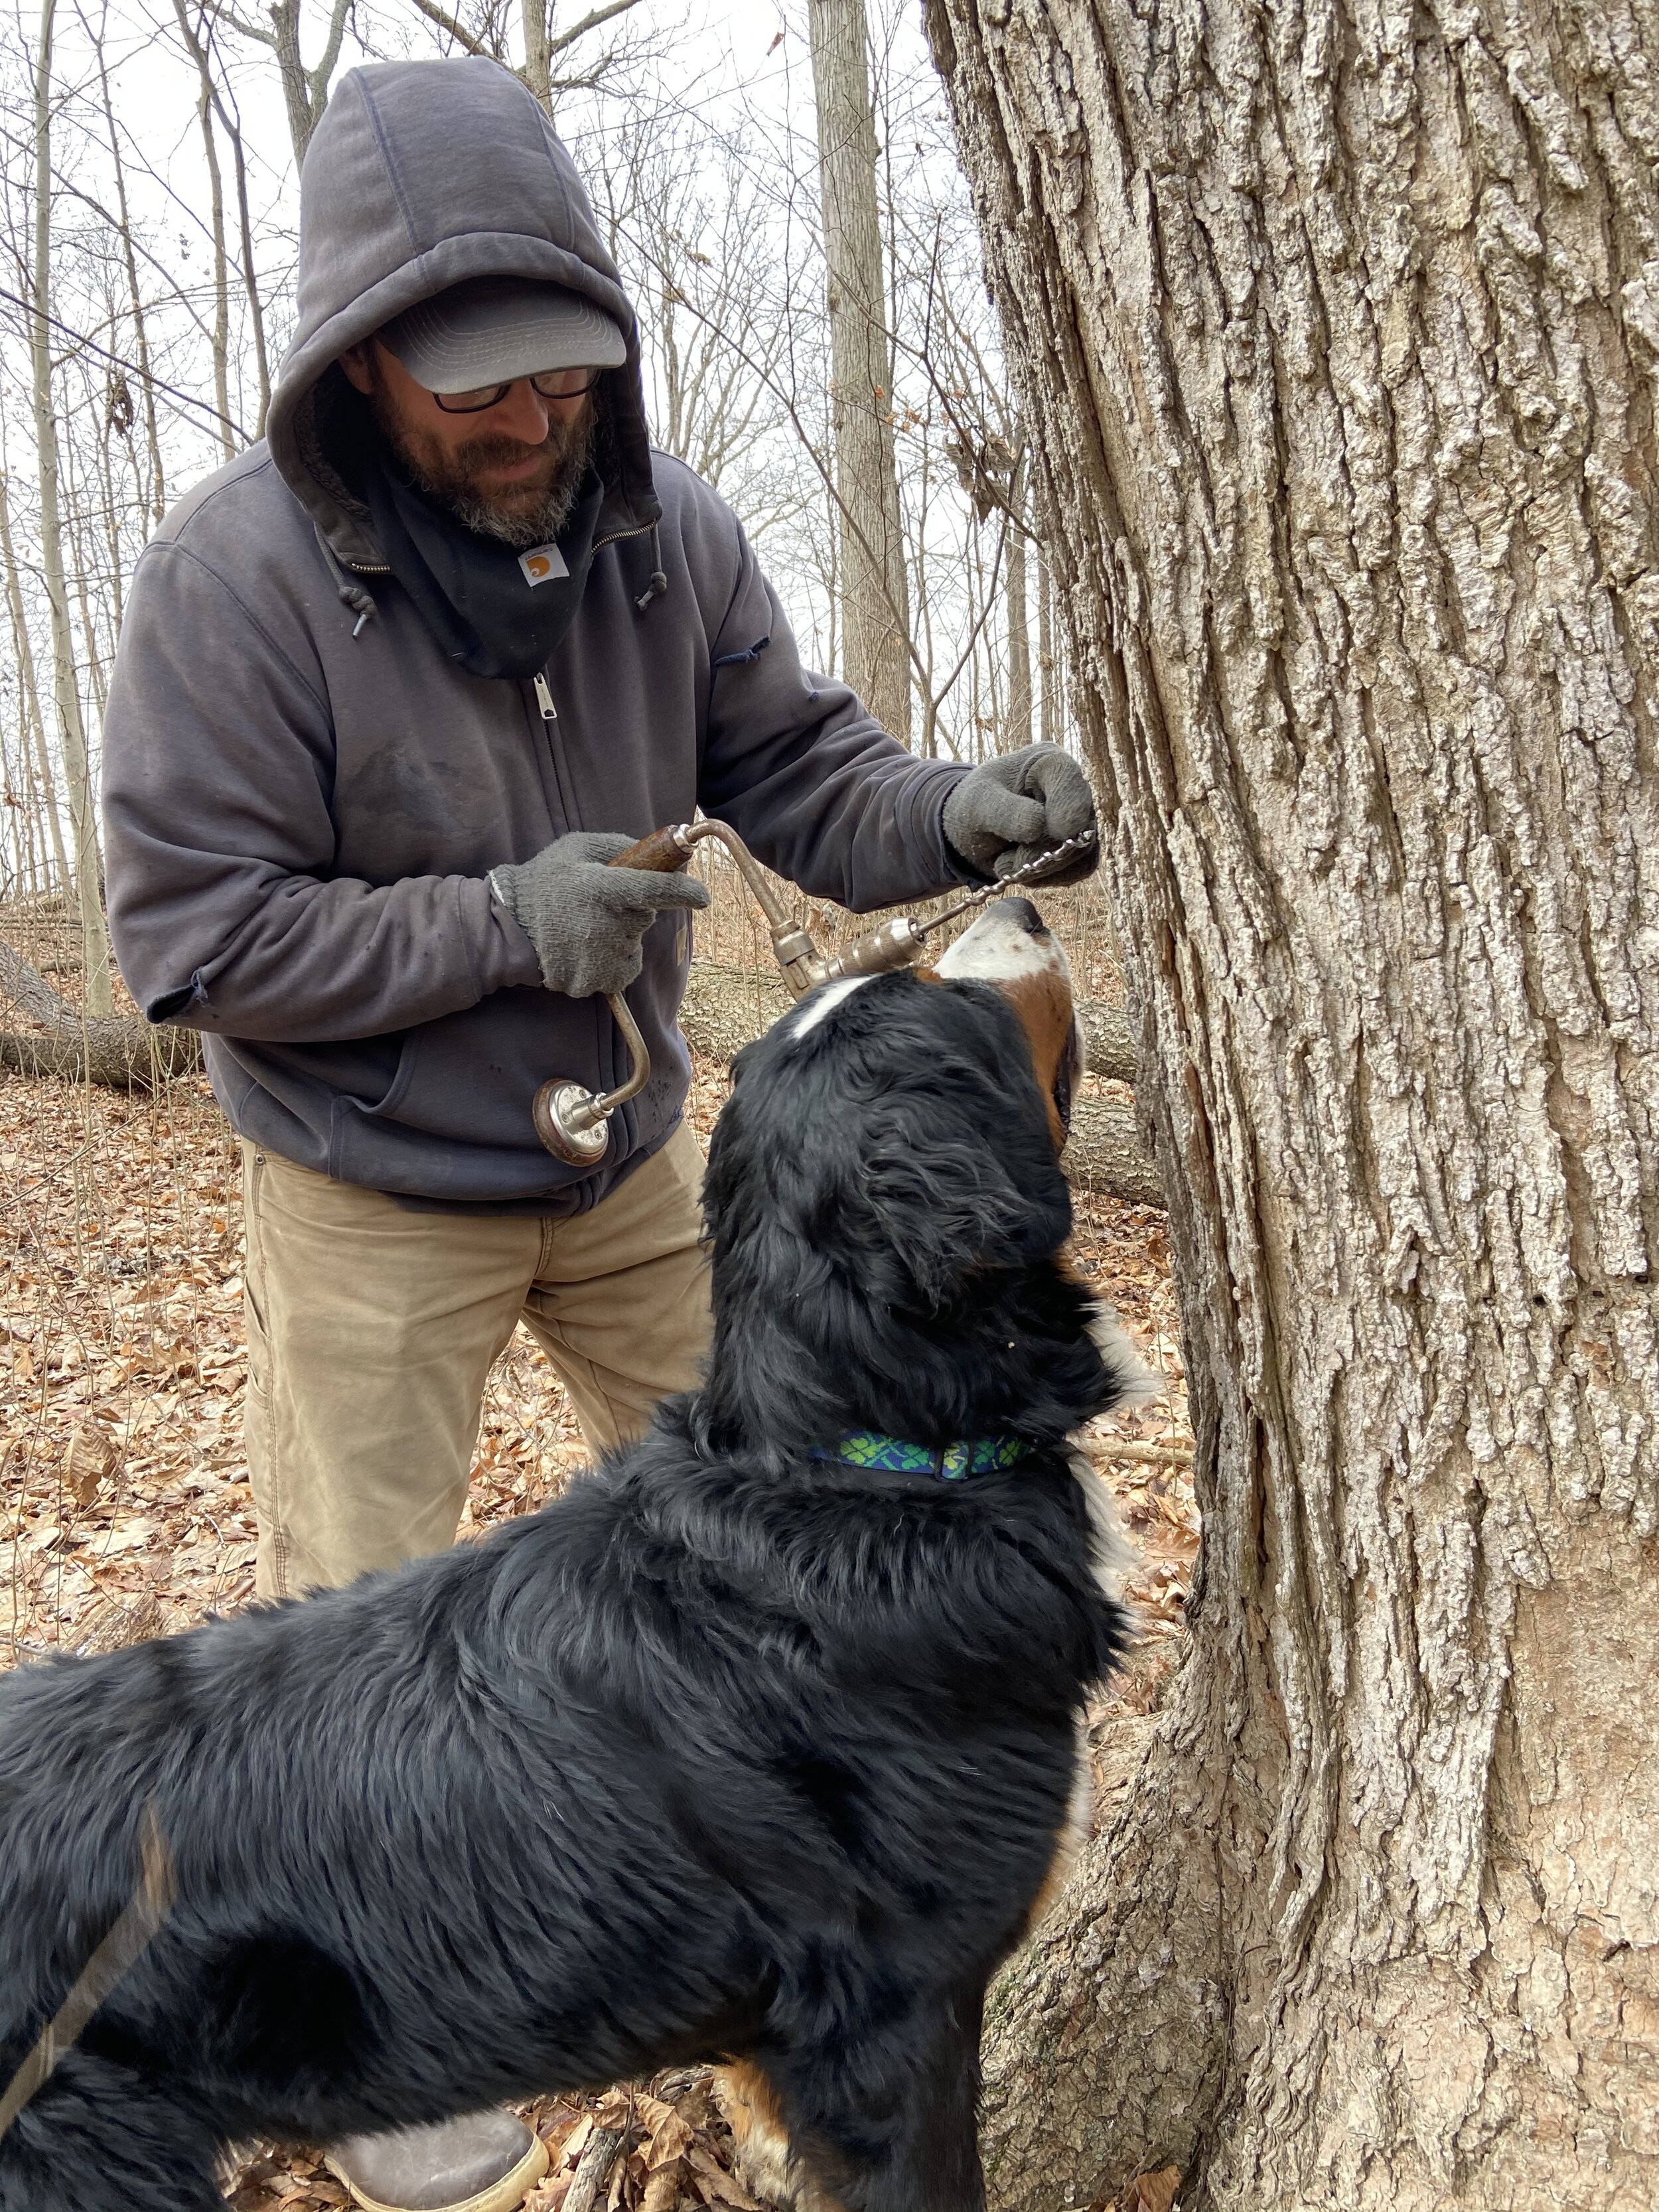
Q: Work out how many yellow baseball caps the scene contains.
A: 0